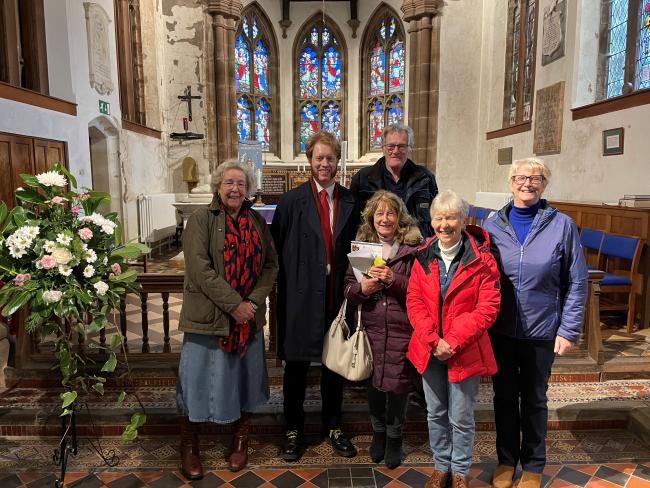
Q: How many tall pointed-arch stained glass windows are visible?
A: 3